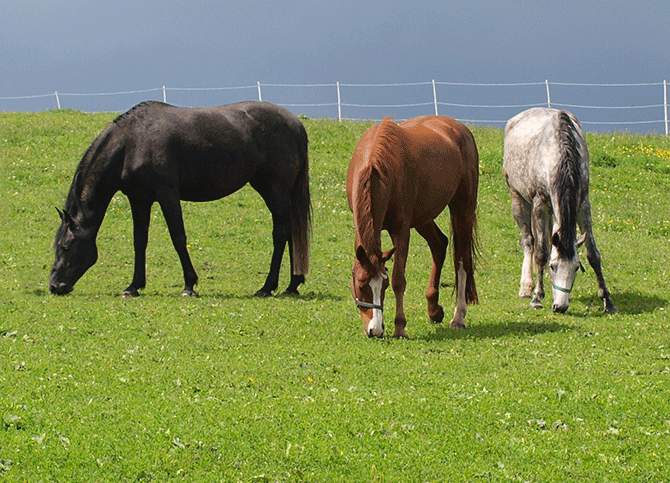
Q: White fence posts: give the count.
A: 7